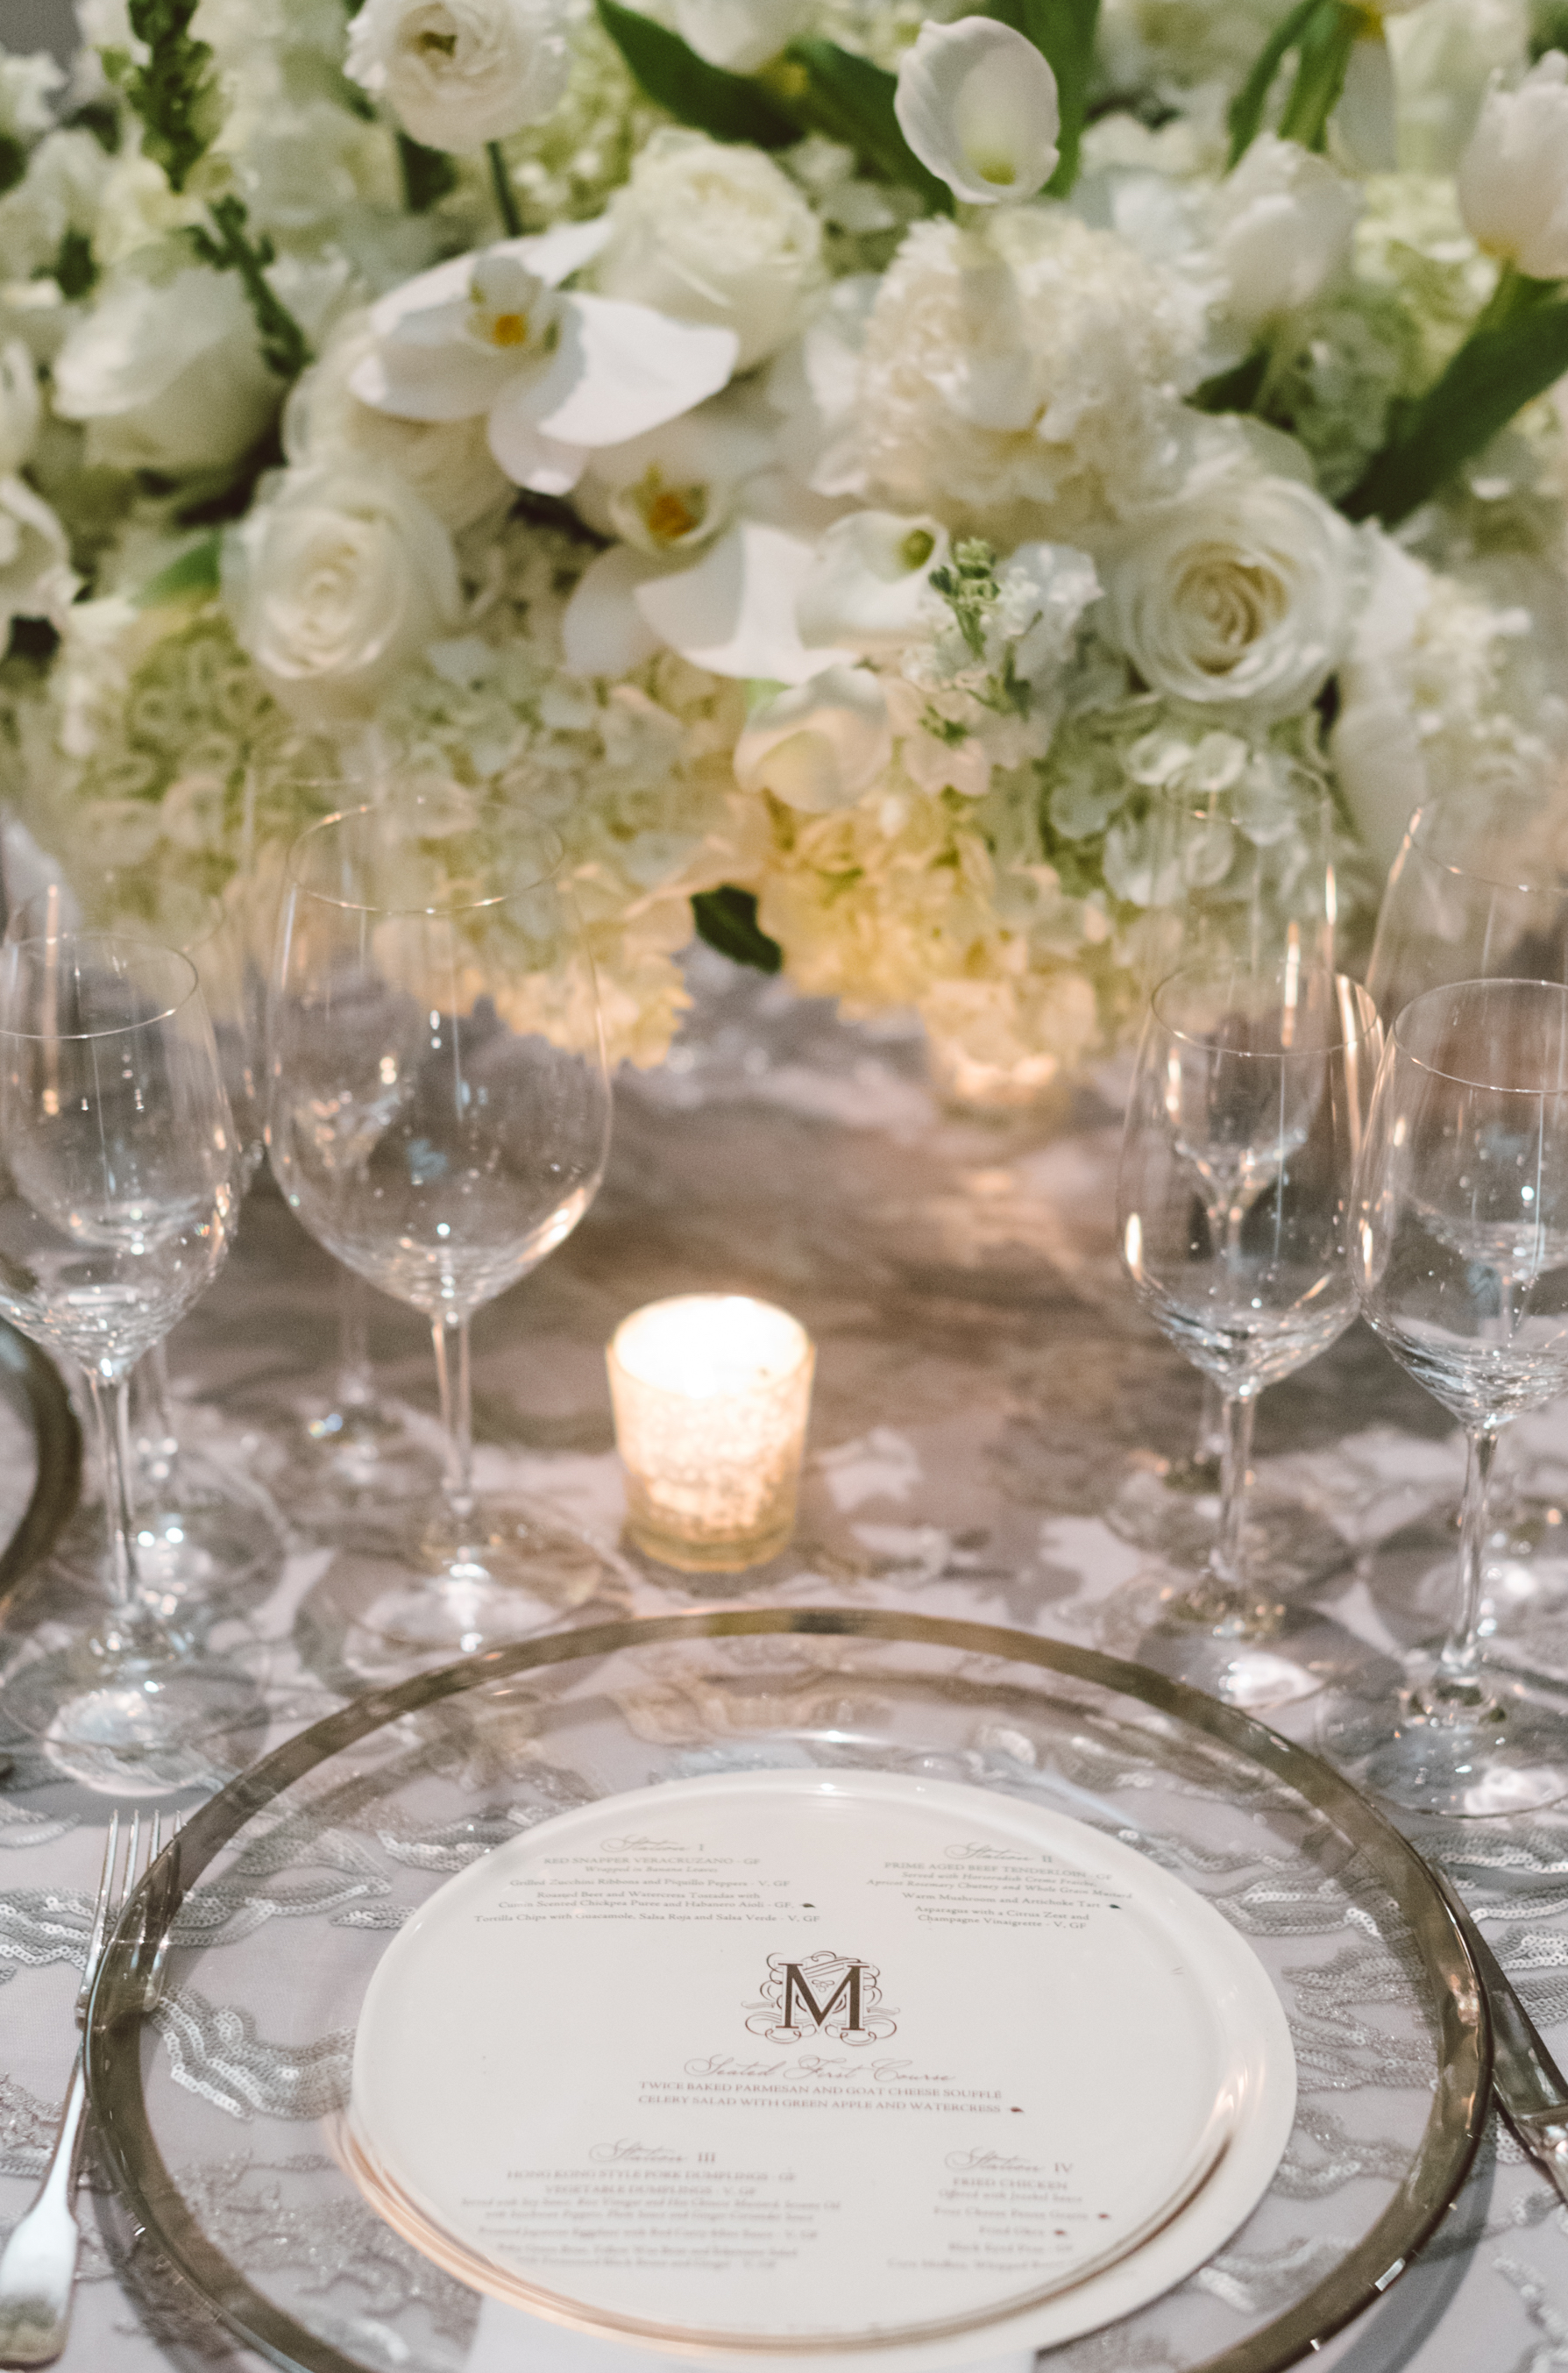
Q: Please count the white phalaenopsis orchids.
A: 2